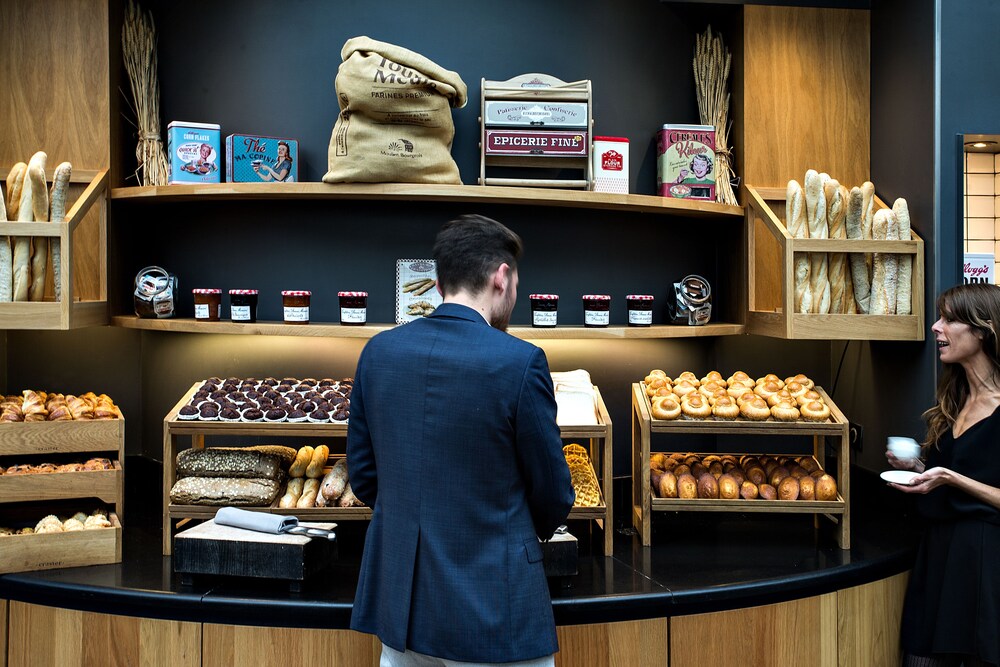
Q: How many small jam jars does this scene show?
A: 7